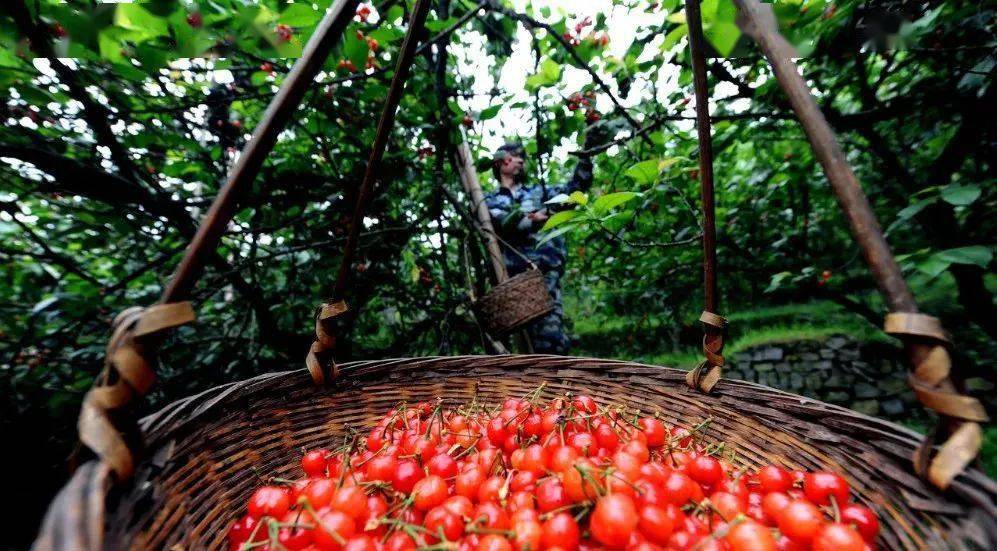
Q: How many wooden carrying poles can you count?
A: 4